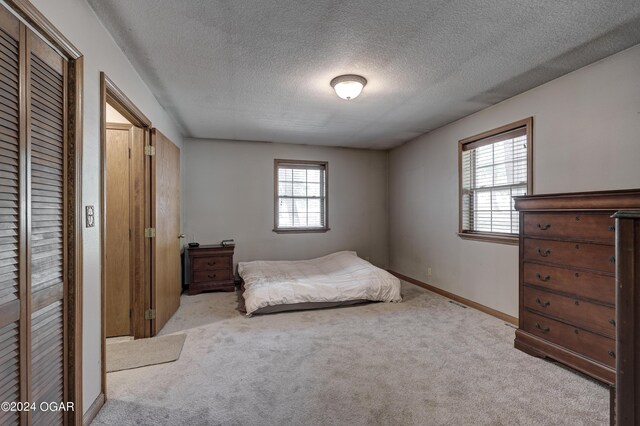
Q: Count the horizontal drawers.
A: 7